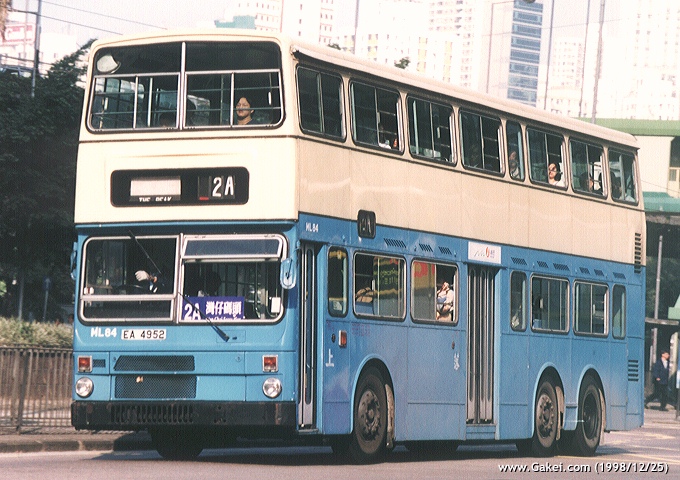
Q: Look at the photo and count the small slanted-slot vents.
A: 9